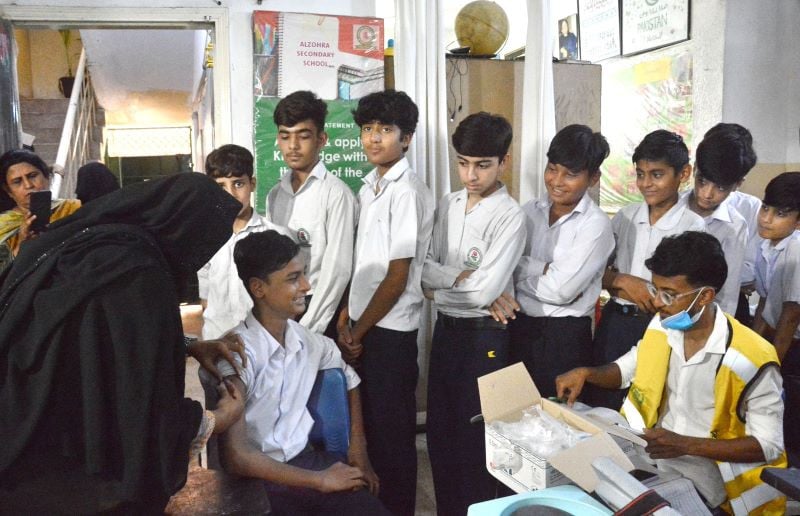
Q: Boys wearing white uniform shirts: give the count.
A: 9